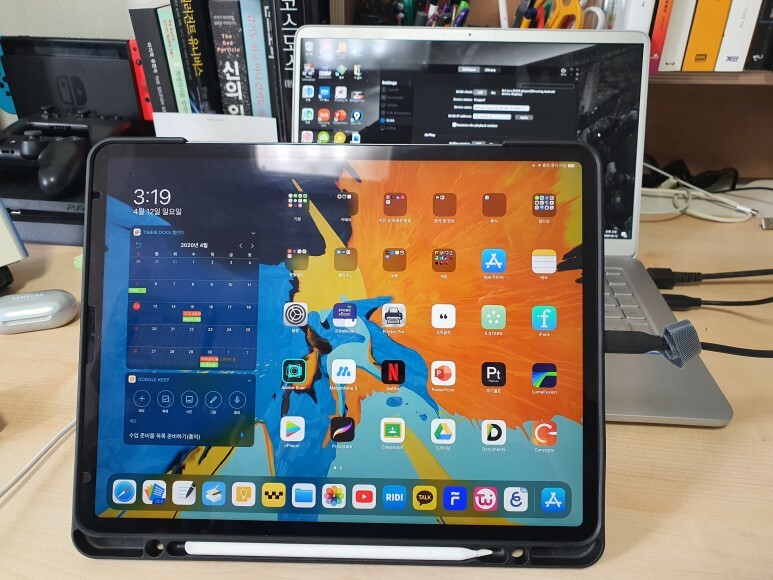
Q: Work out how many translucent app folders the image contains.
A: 10